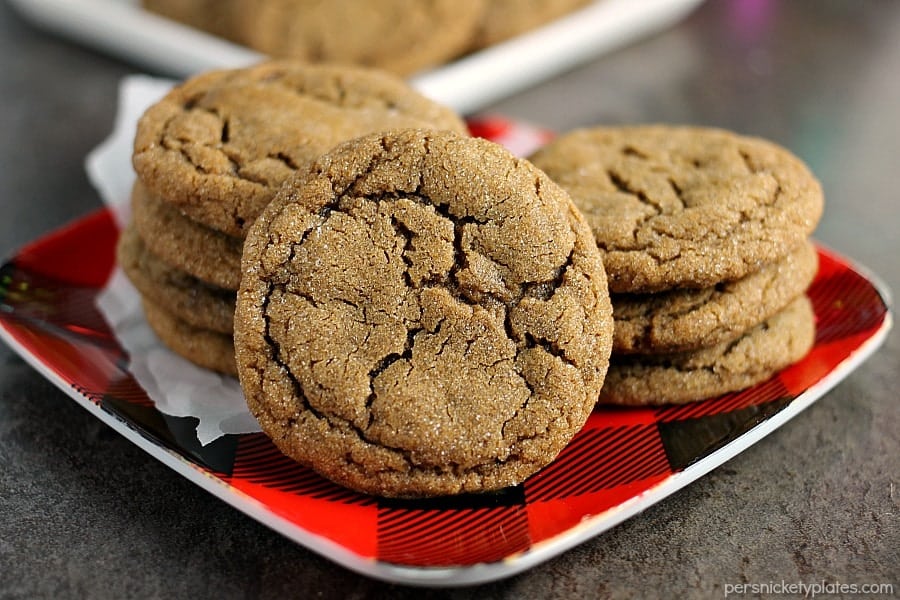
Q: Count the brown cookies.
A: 11